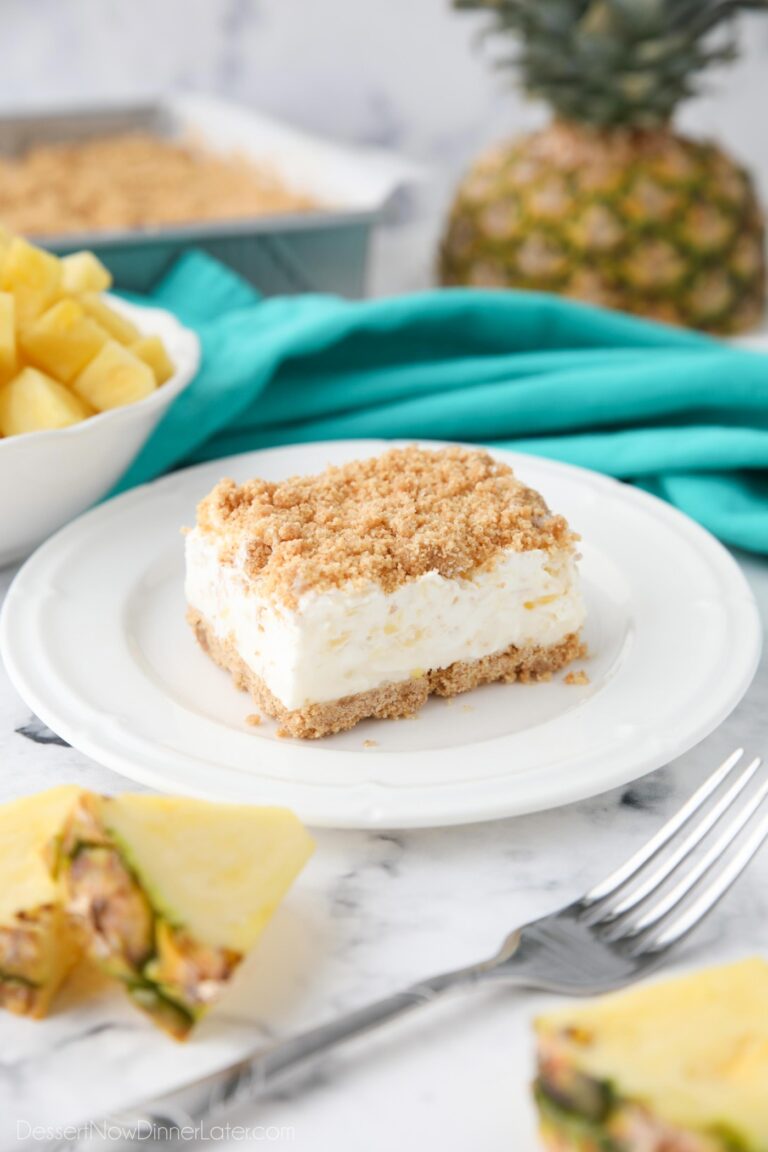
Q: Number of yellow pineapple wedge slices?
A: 3